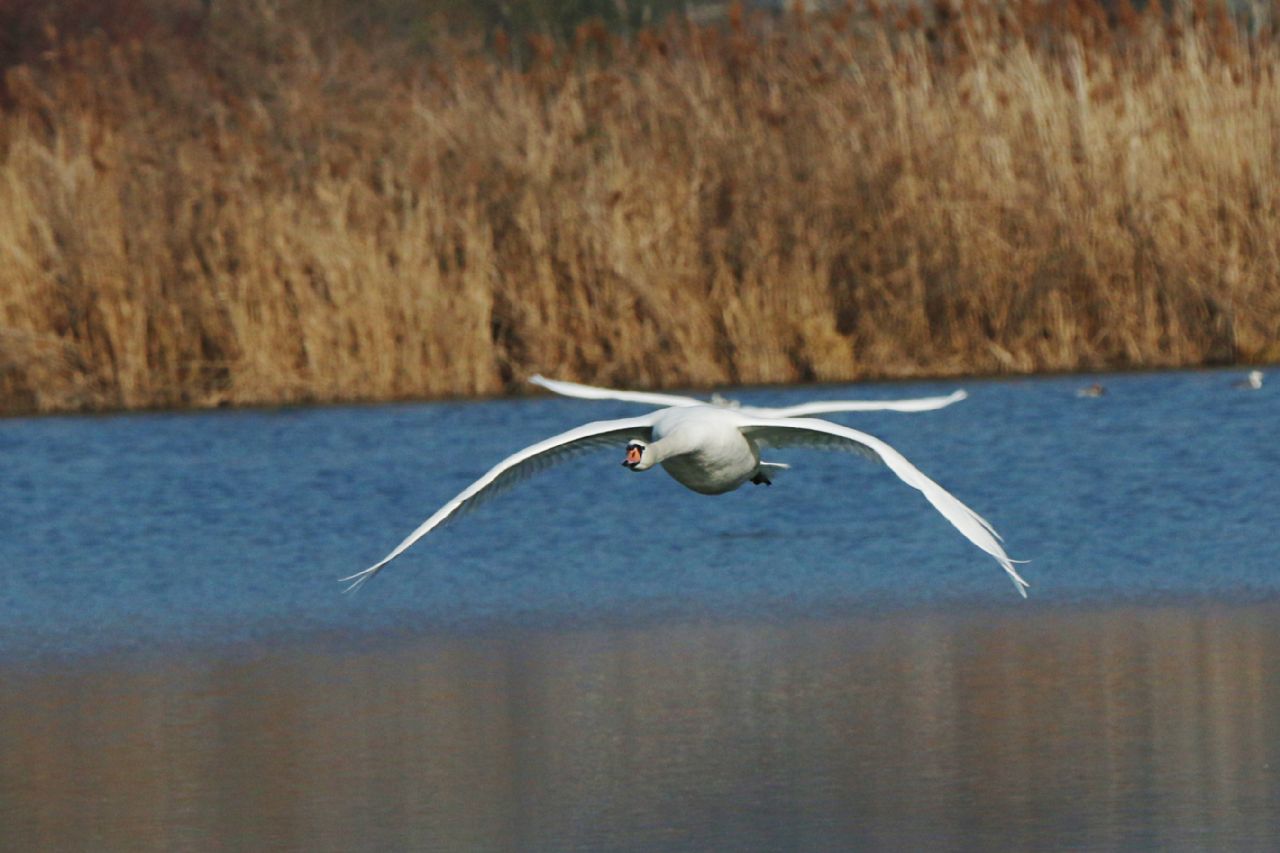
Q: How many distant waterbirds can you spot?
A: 2